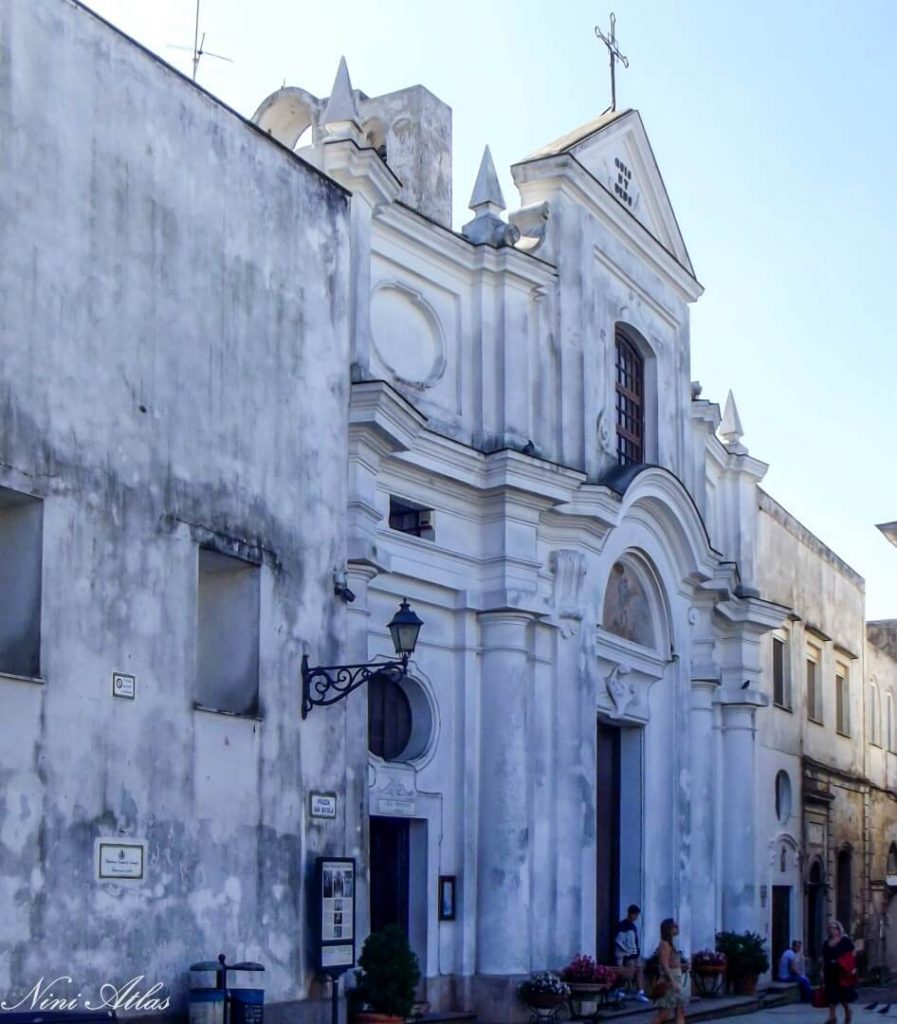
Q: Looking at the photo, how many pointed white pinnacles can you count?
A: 3